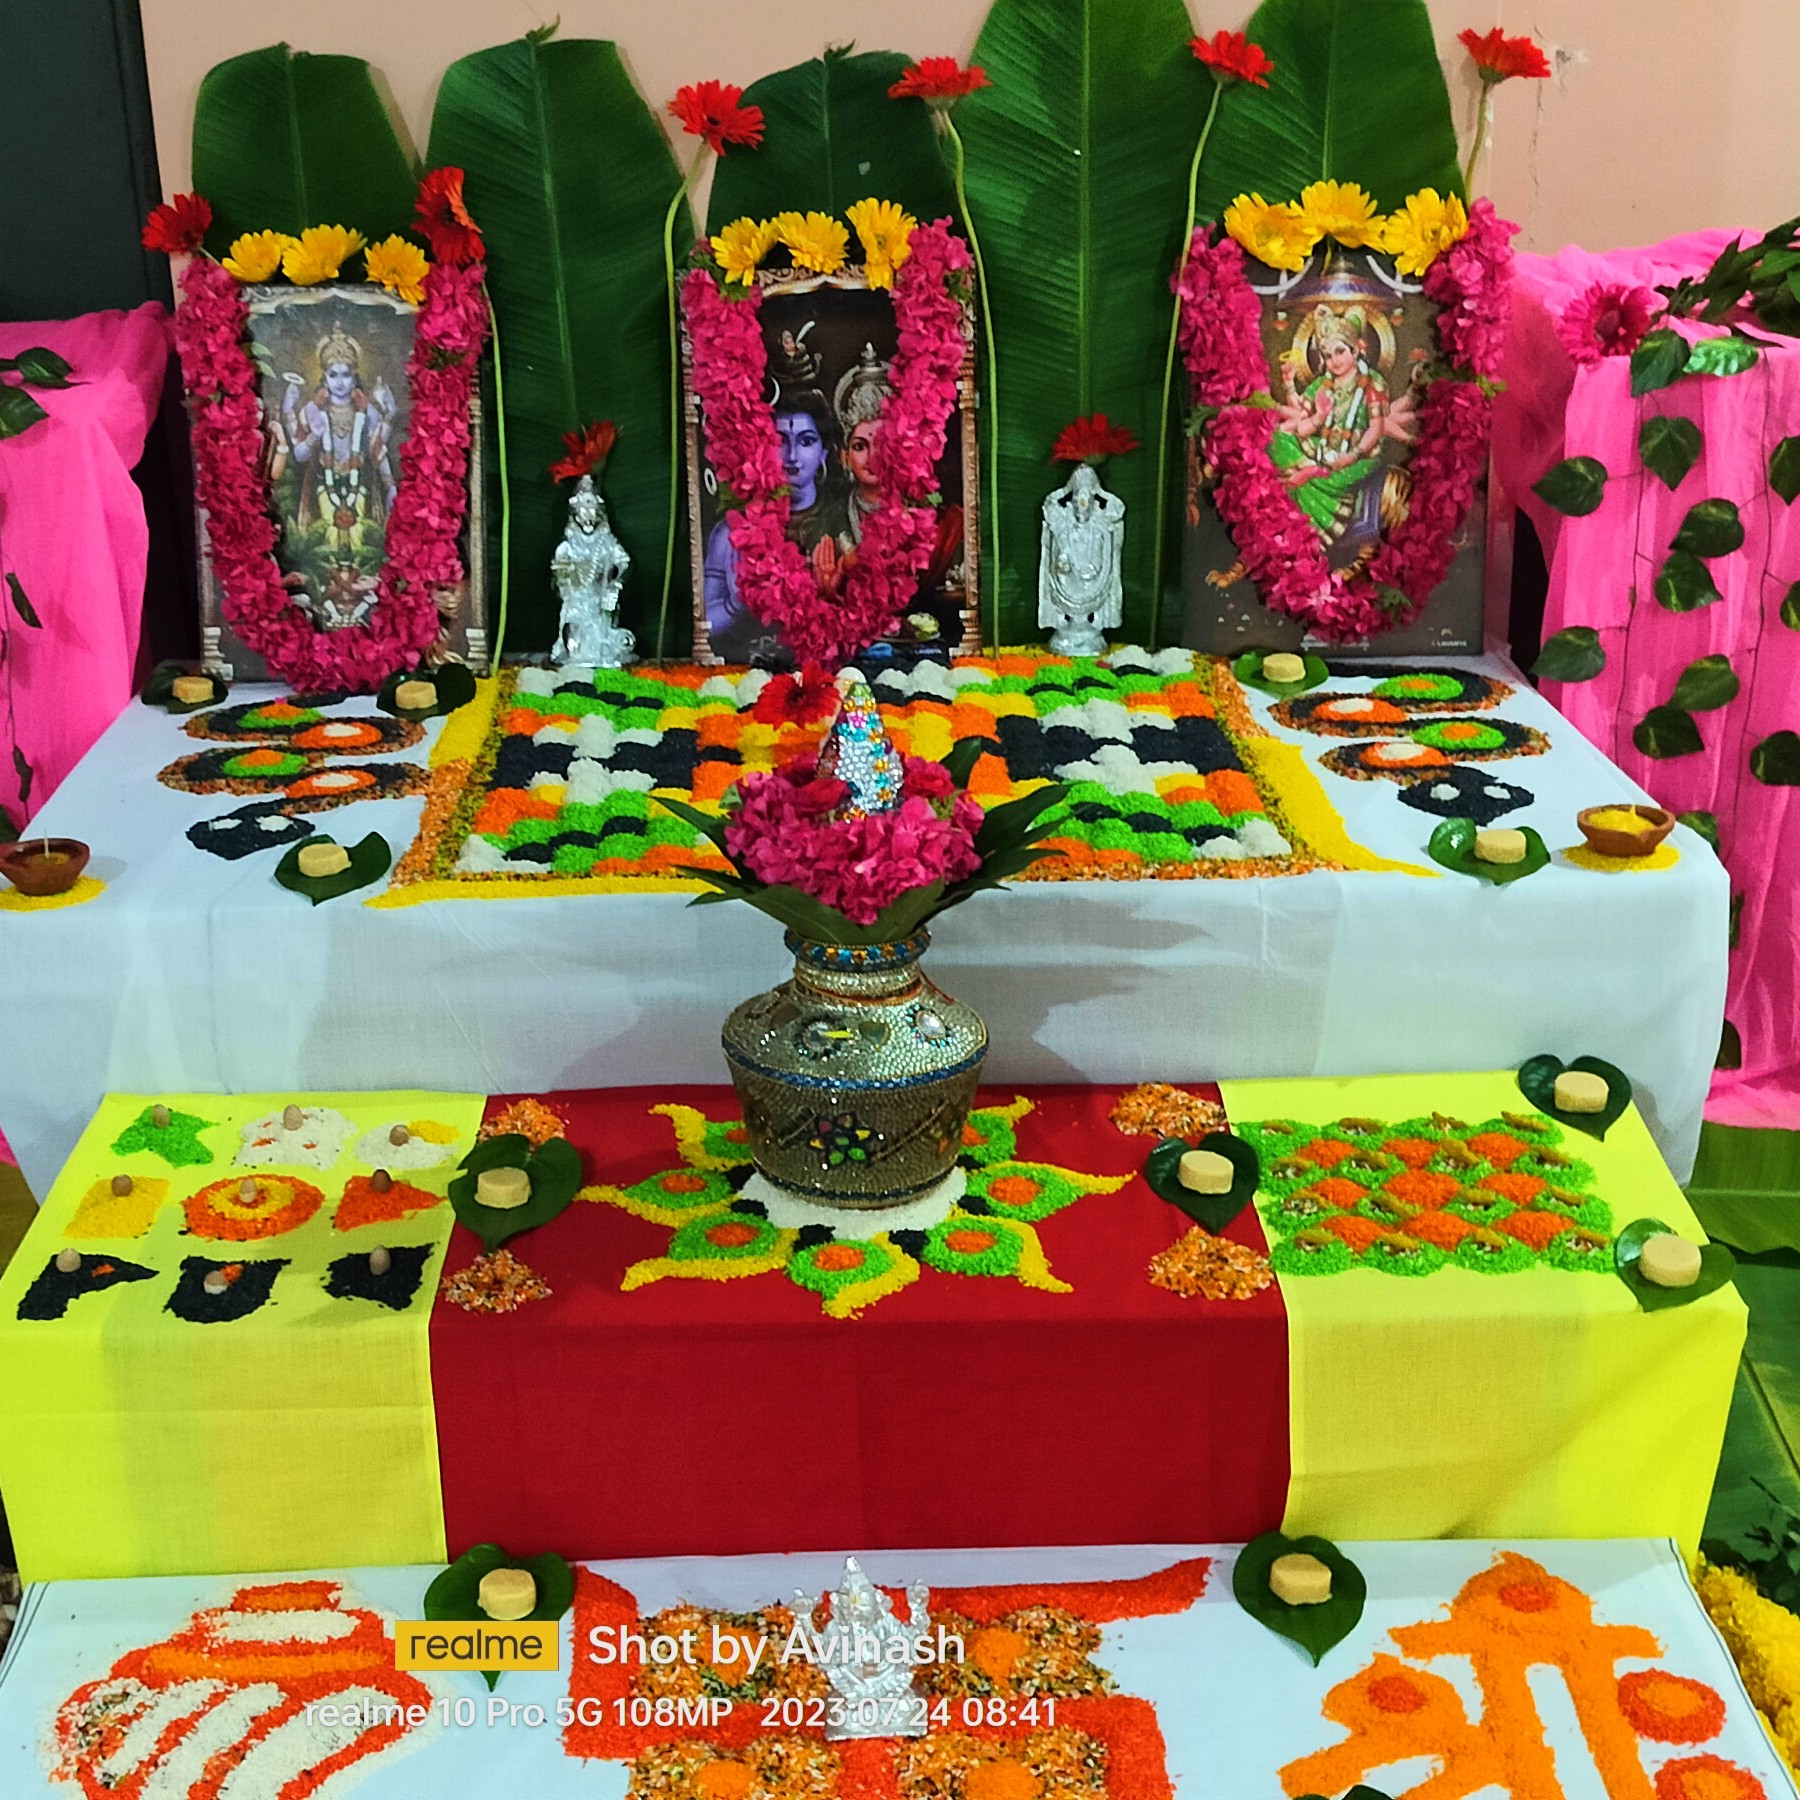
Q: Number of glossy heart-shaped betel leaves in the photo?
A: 11